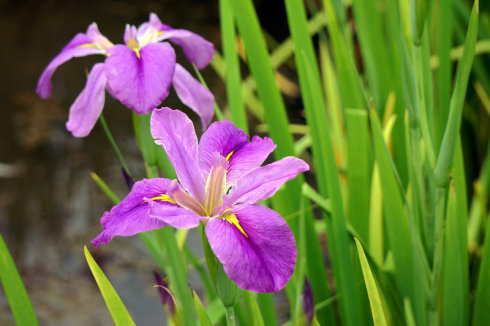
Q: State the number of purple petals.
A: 11